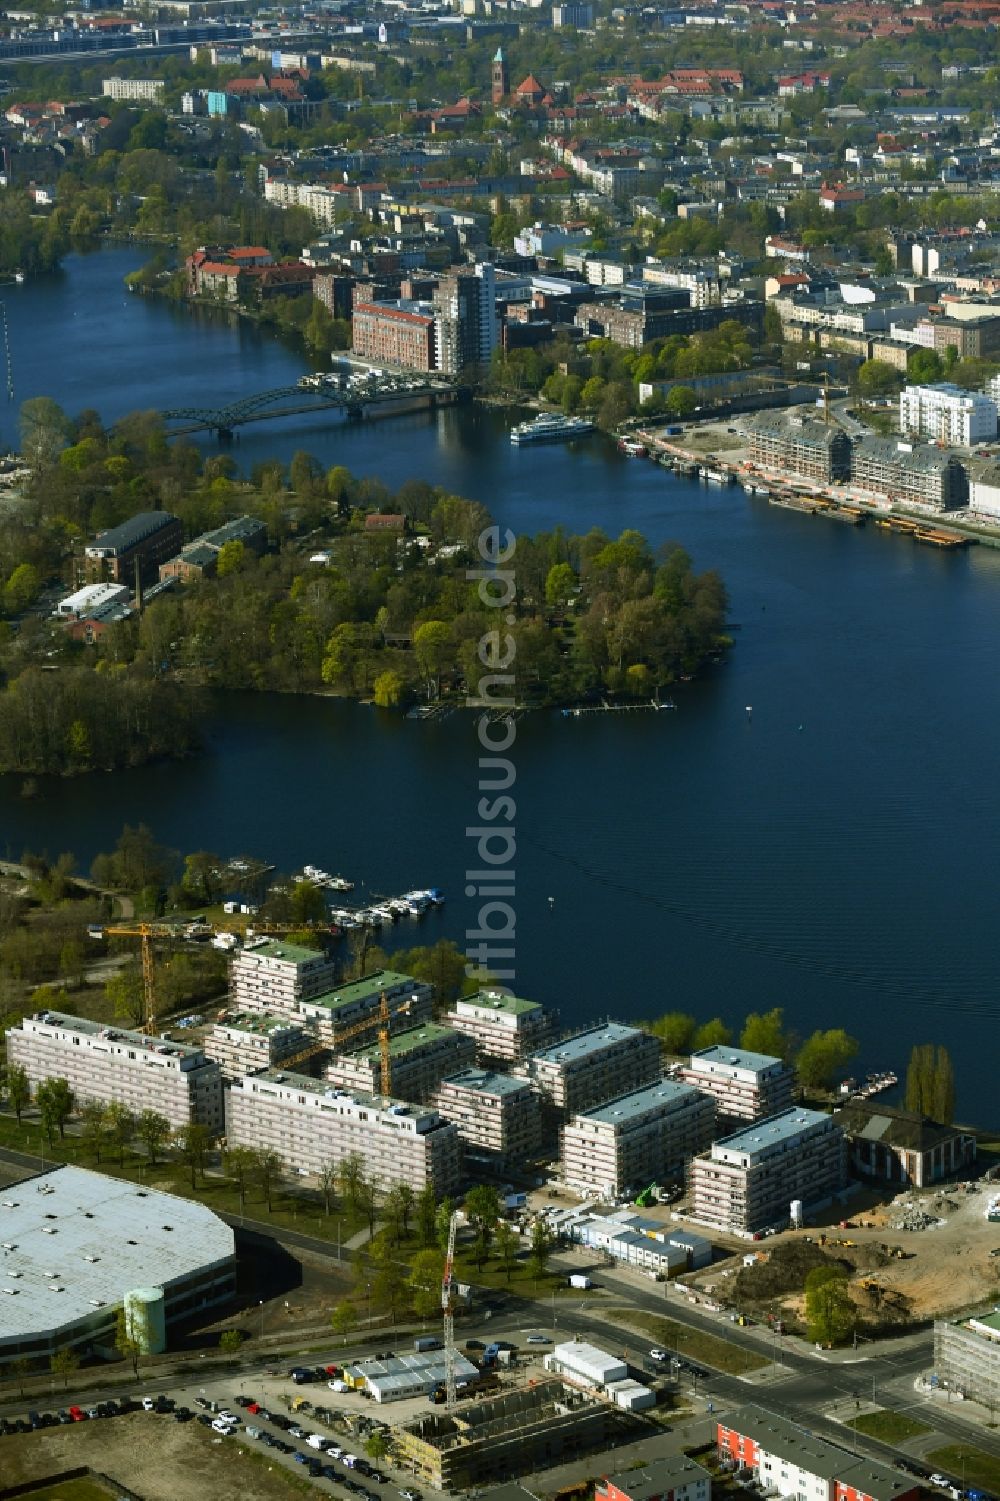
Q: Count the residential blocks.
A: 12